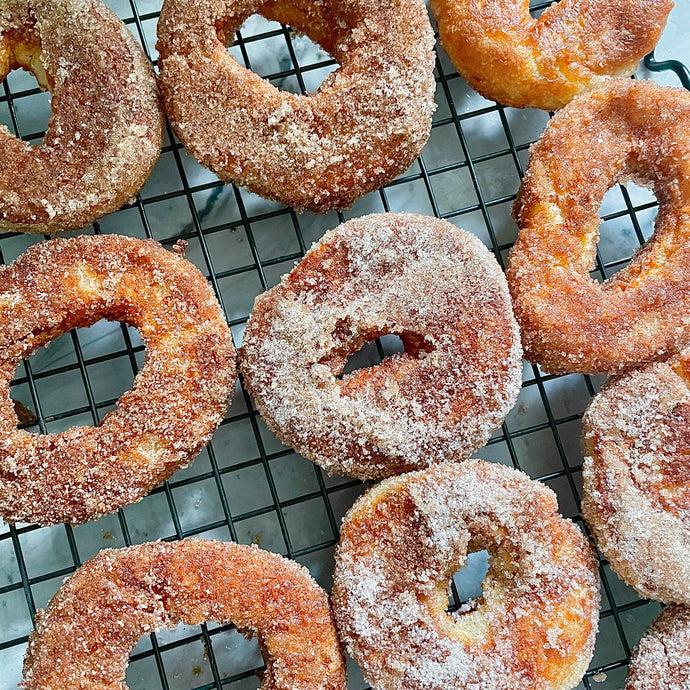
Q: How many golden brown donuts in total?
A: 10